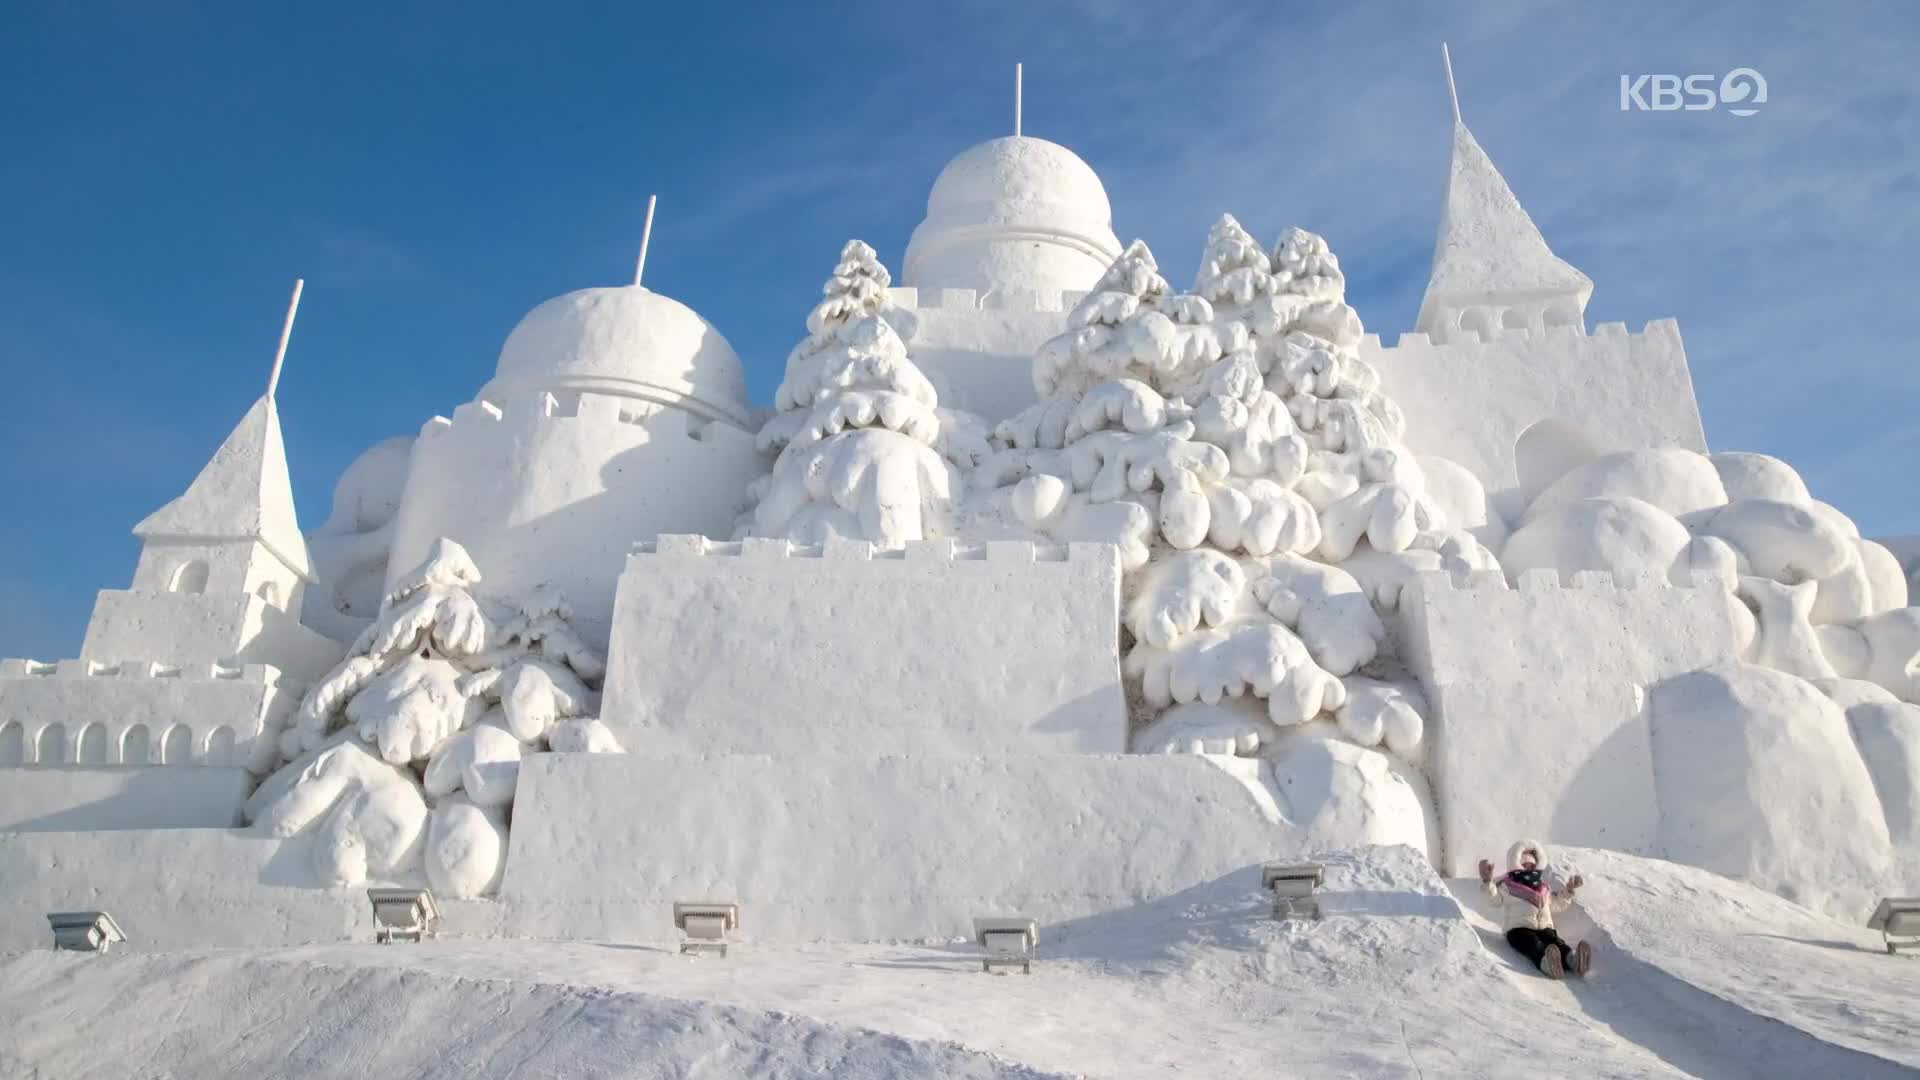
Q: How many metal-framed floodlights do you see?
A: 6